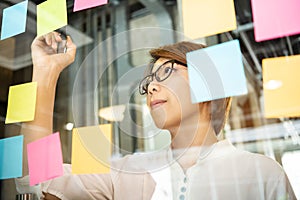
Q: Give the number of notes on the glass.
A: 11